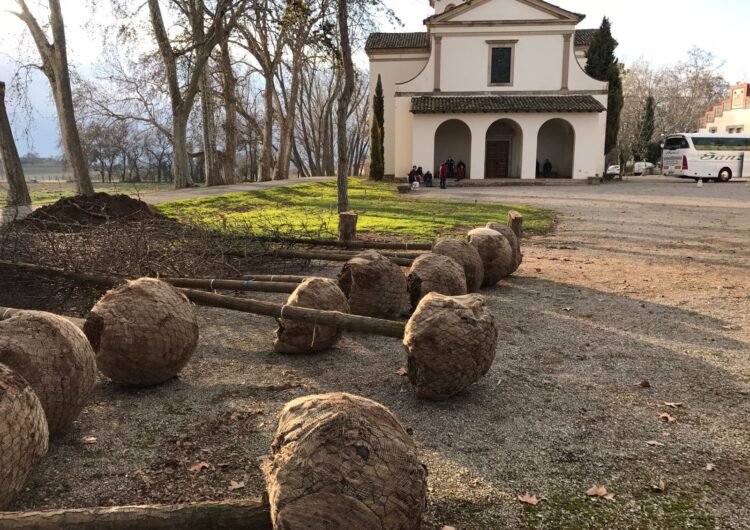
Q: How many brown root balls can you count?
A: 11